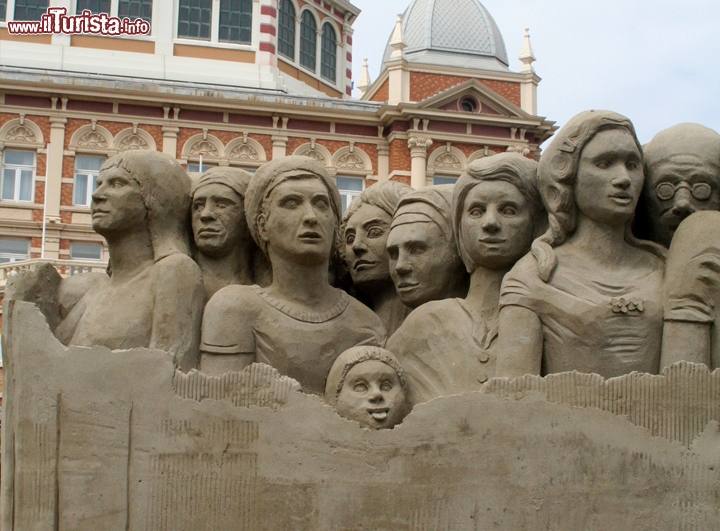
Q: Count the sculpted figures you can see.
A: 9